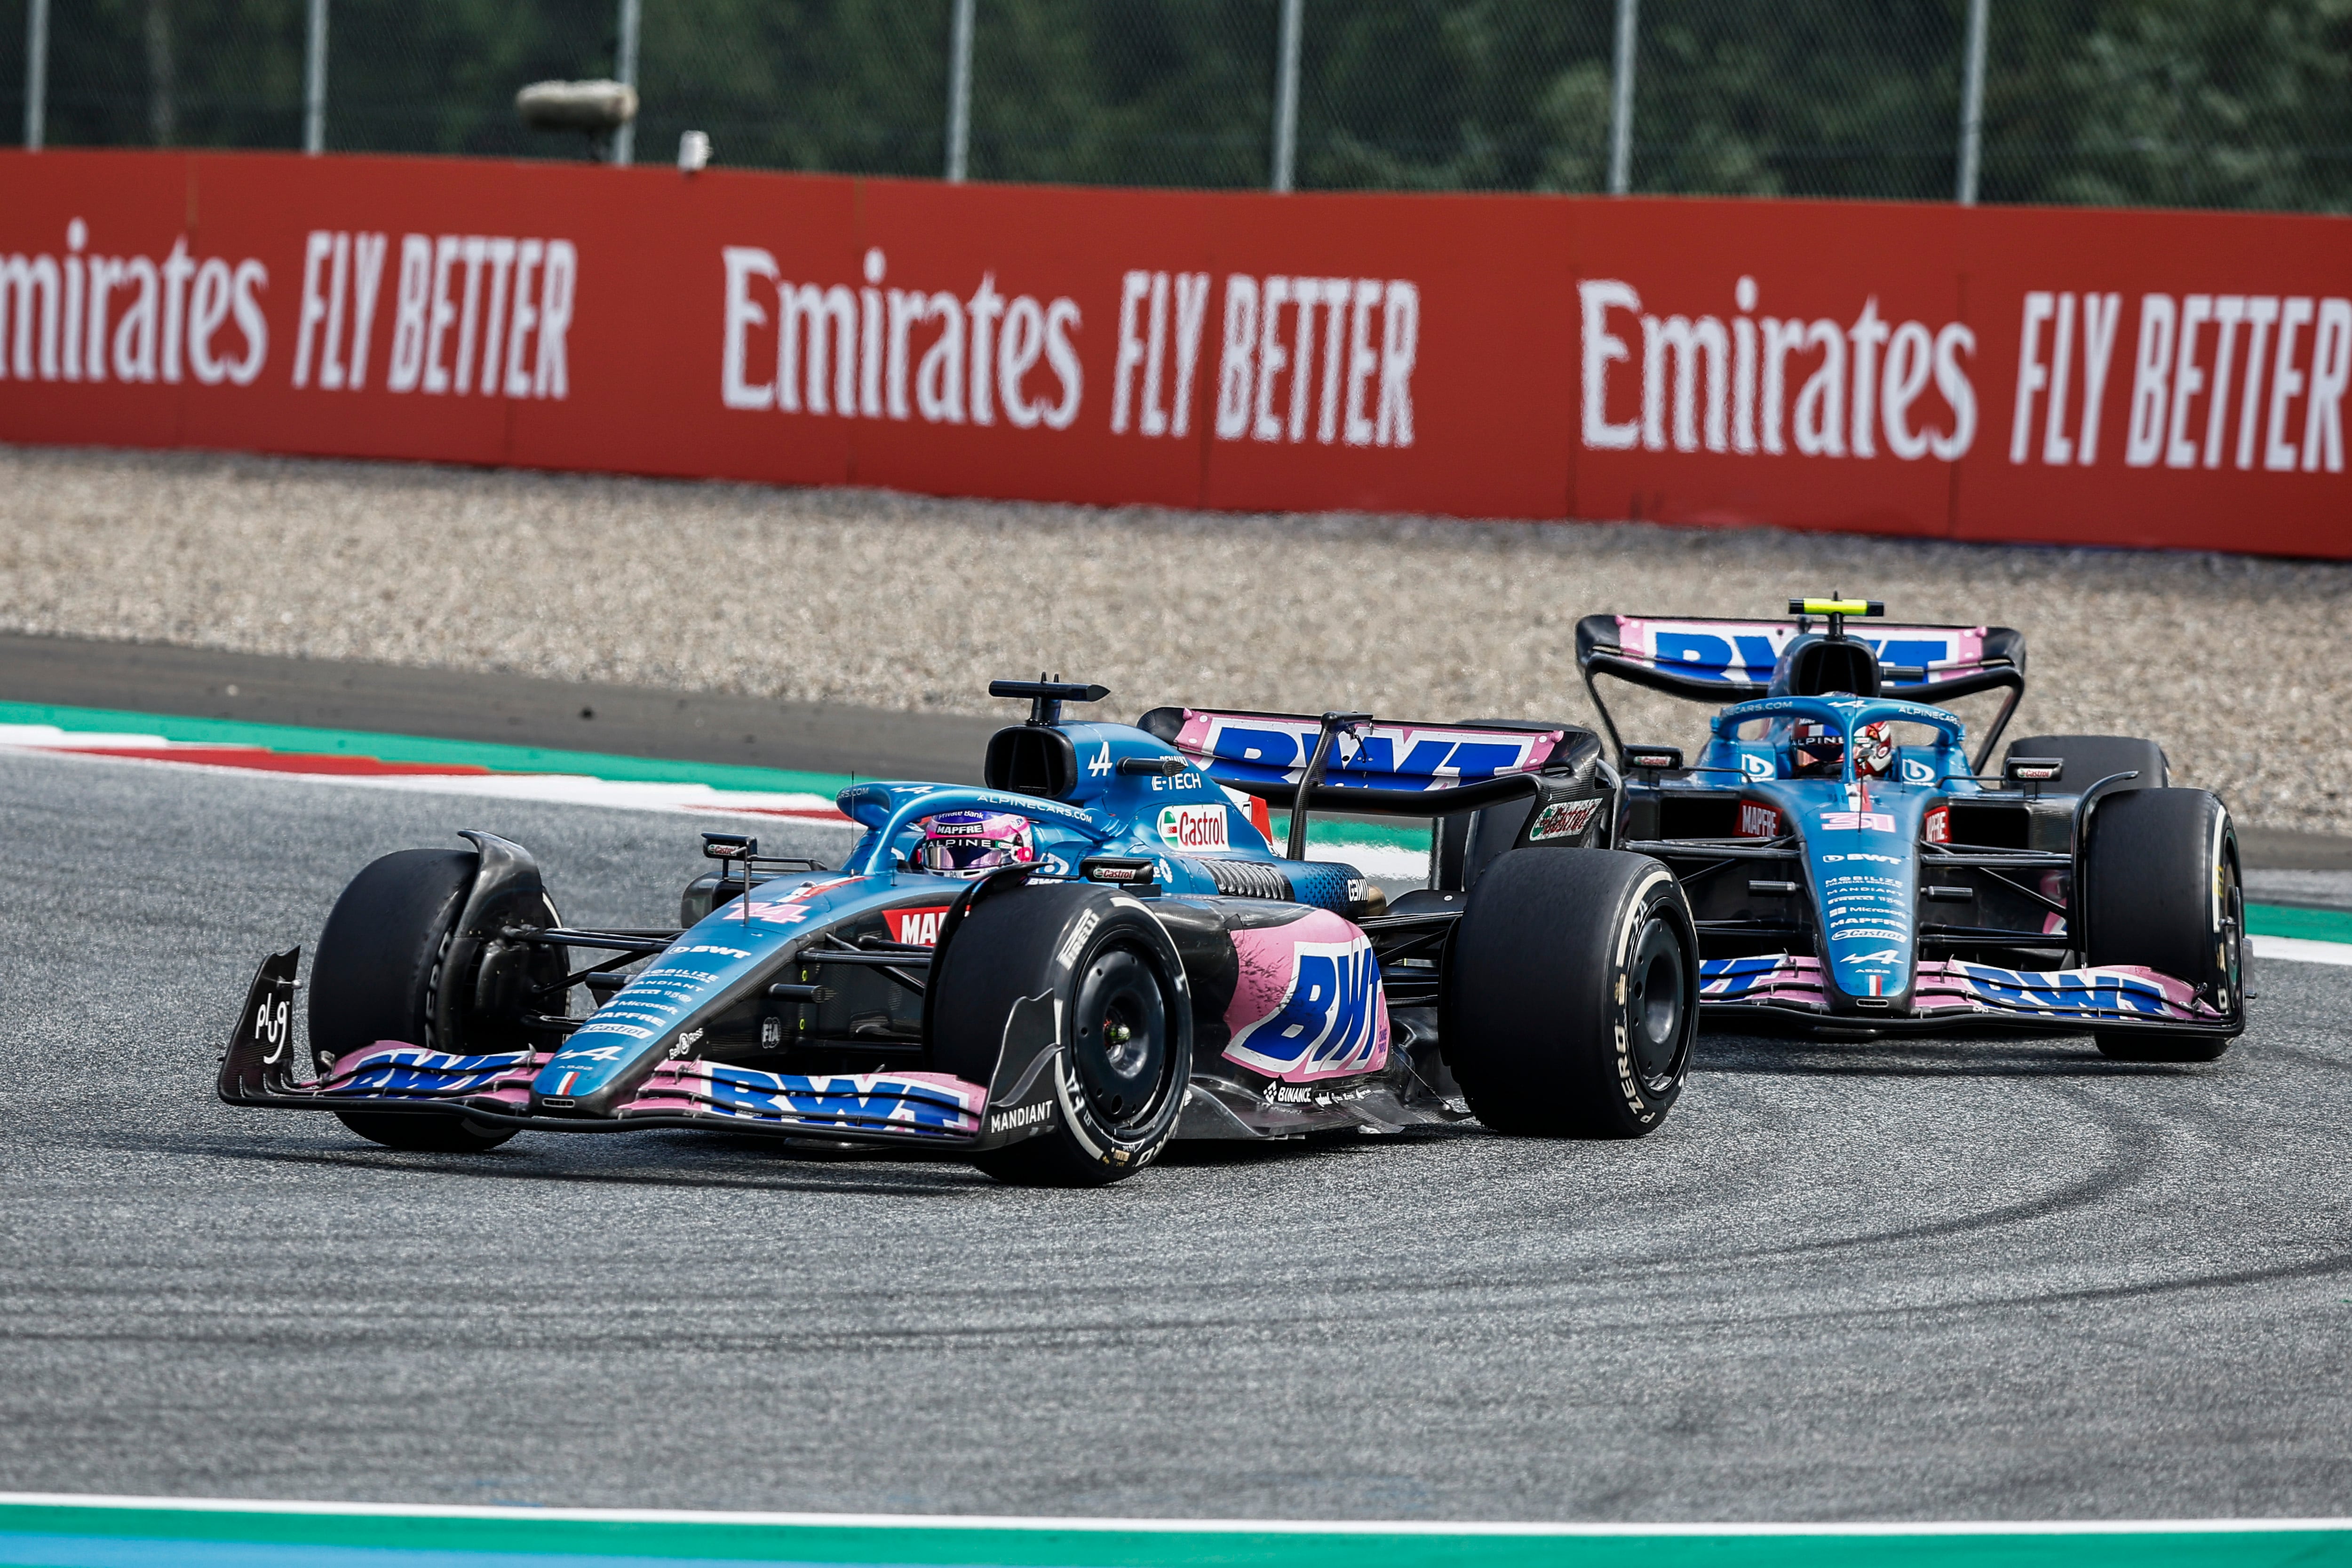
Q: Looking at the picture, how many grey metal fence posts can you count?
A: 7